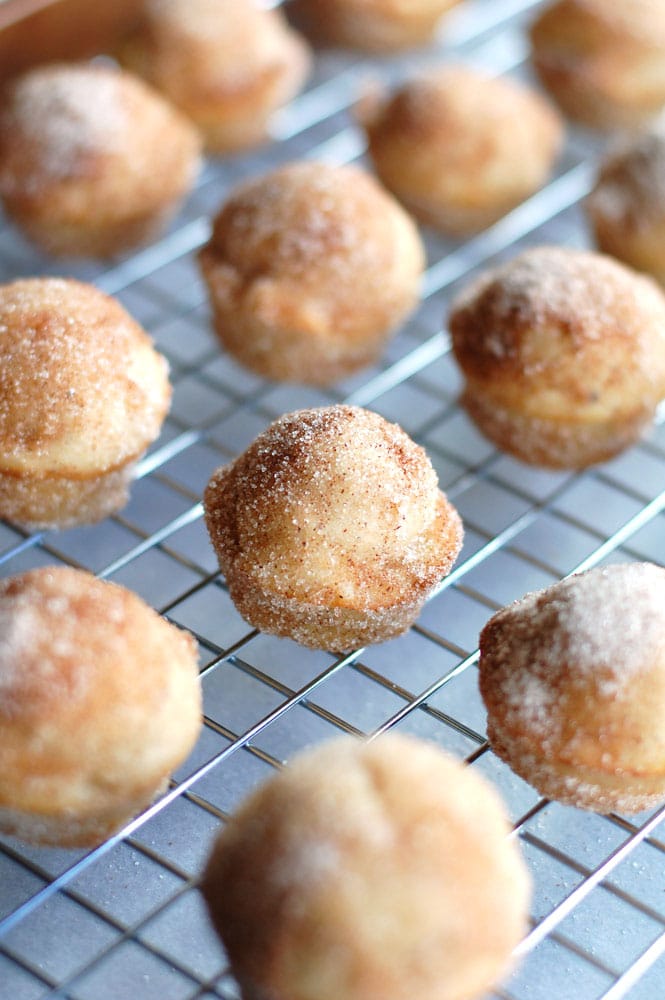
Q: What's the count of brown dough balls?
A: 13